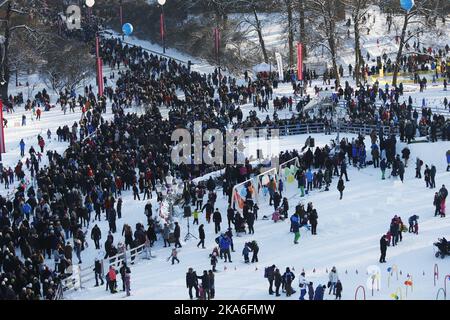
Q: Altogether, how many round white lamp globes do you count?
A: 2